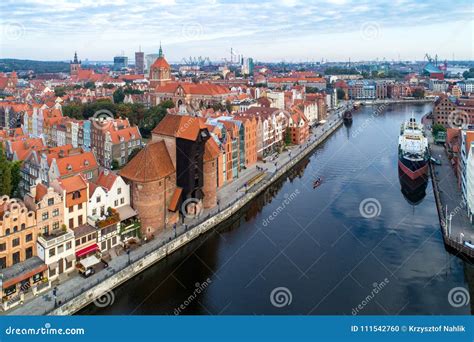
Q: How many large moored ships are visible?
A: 1